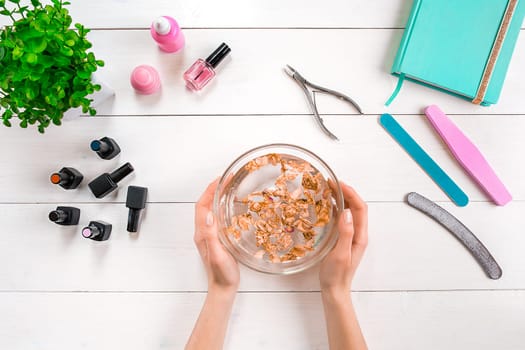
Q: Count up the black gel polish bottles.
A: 6